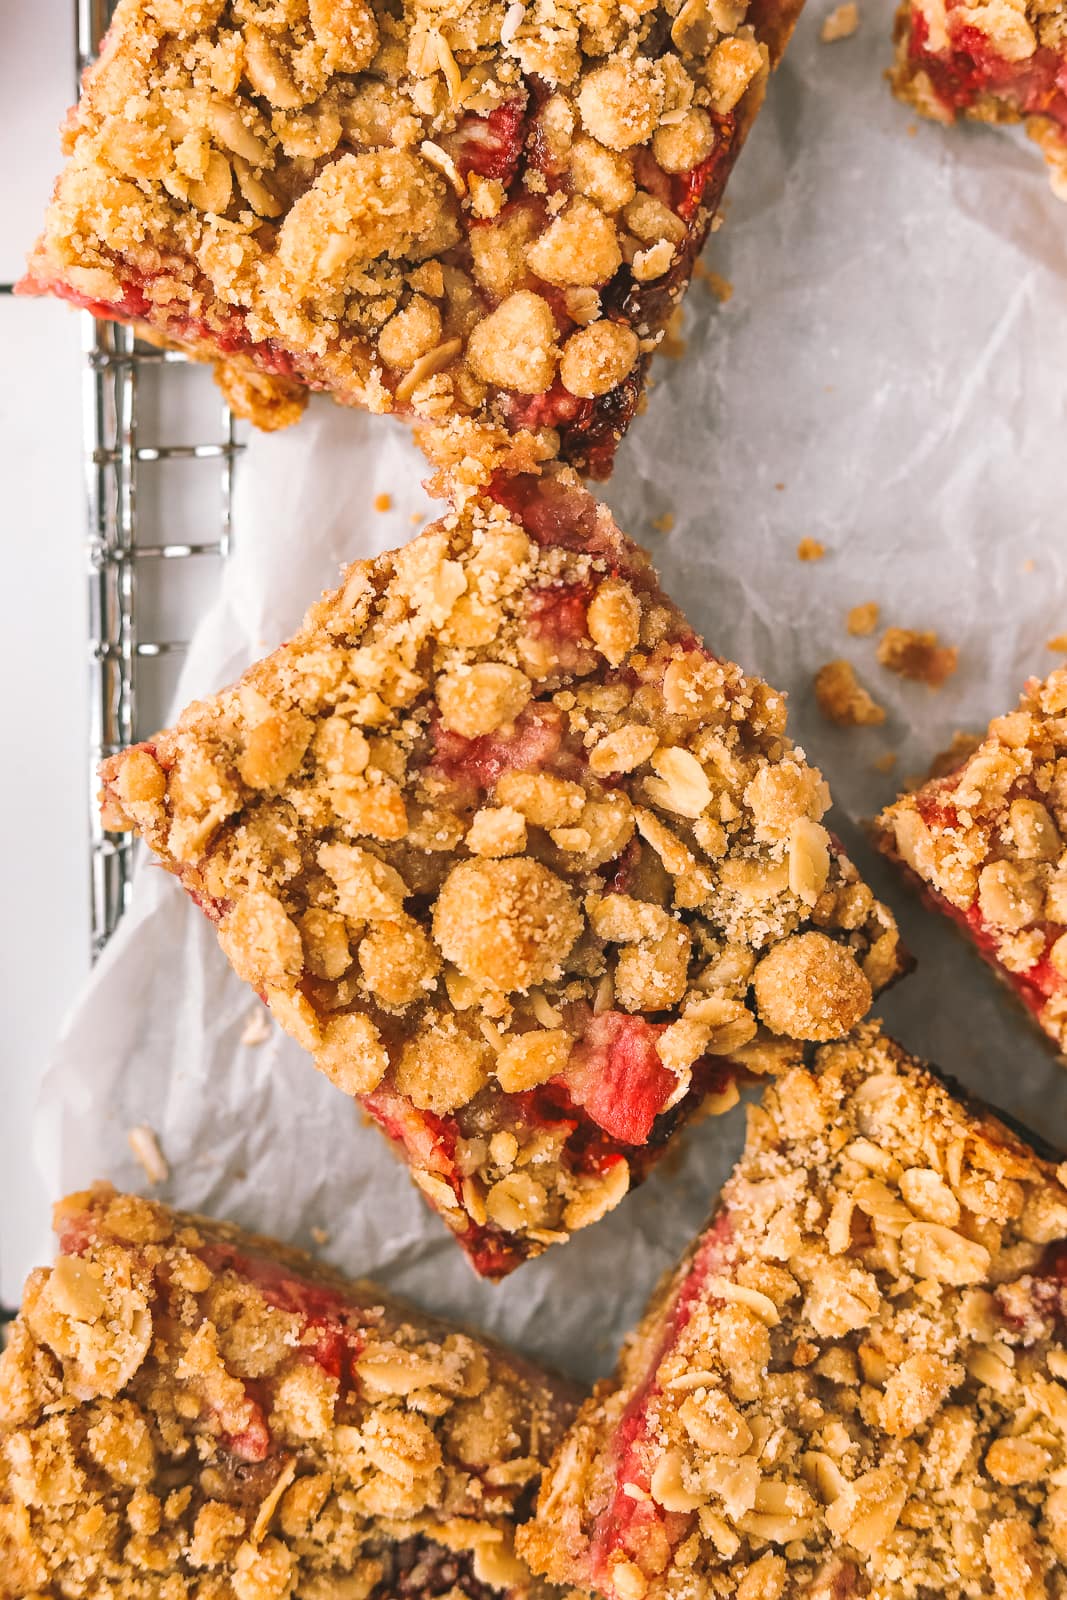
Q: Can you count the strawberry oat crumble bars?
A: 6